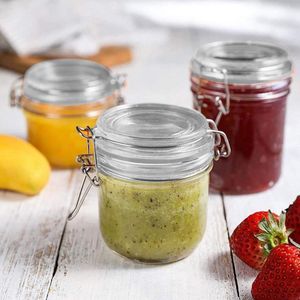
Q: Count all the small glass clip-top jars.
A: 3